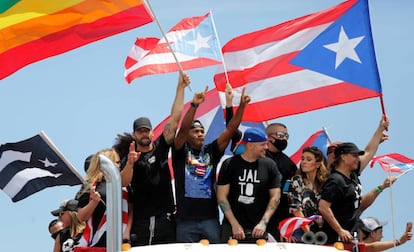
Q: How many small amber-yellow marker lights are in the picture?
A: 5